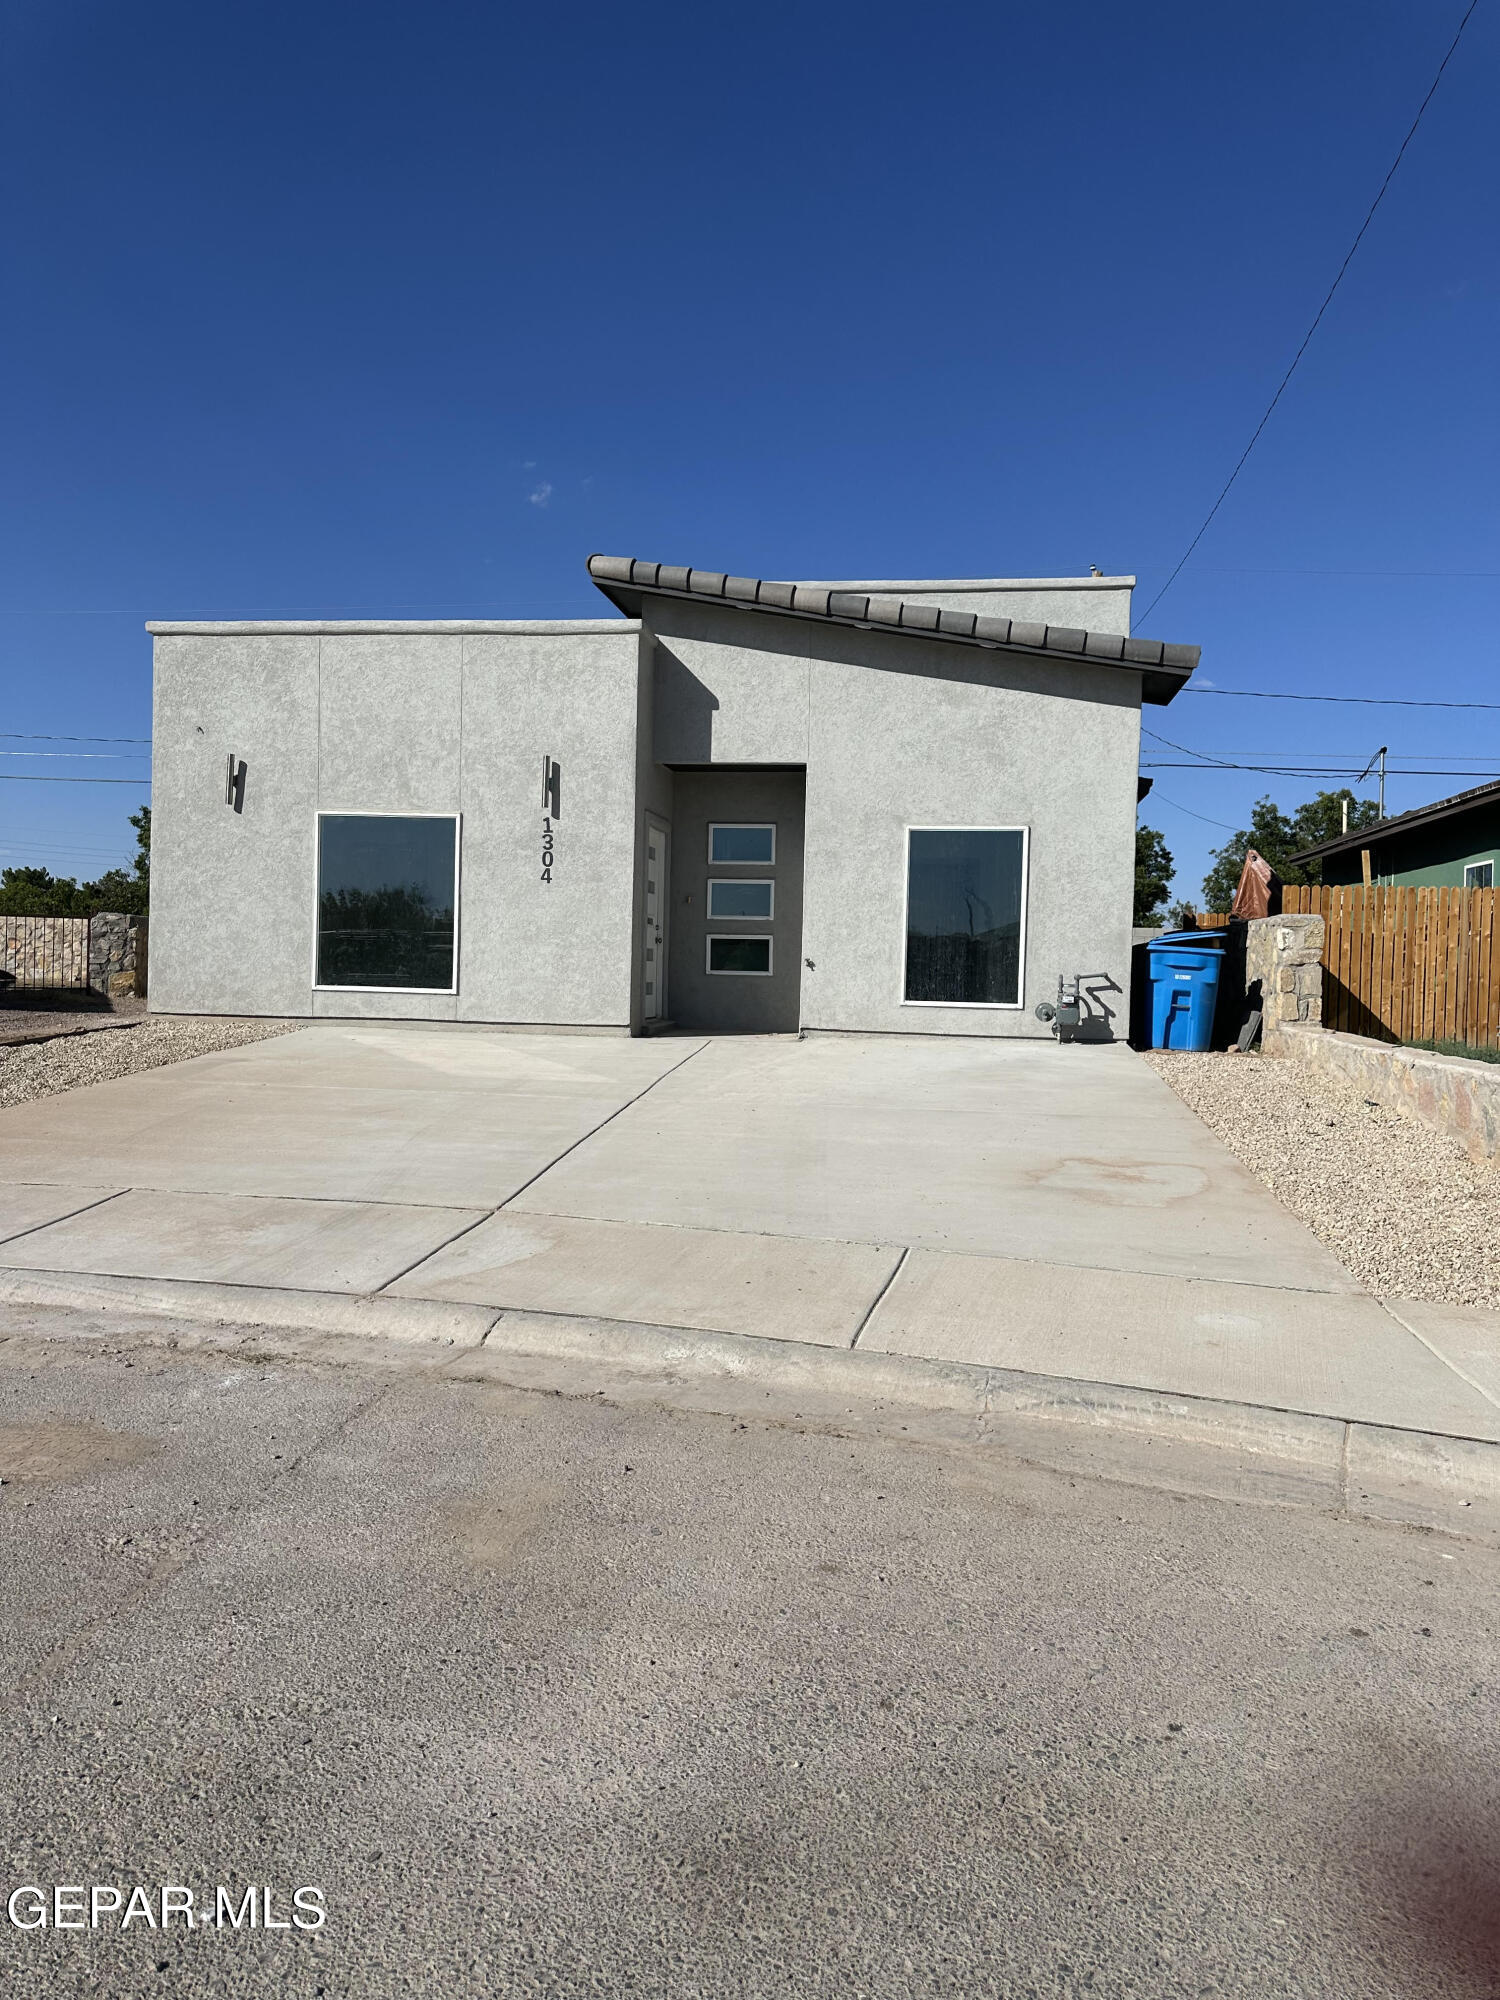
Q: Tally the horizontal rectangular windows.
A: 3